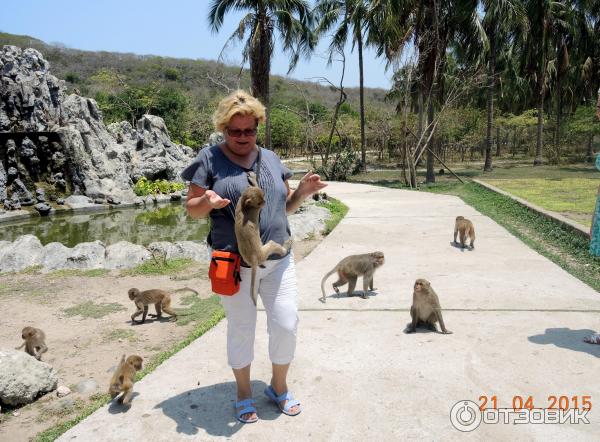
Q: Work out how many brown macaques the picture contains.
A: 7